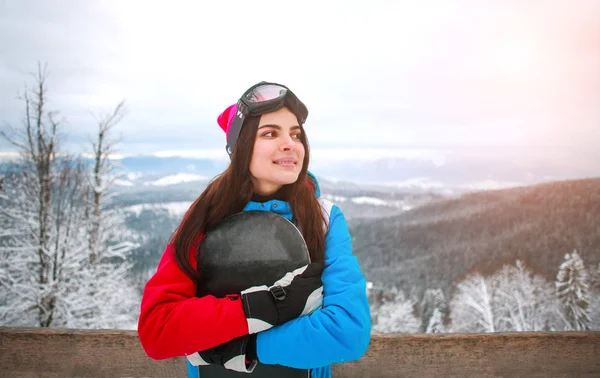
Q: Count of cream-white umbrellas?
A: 0